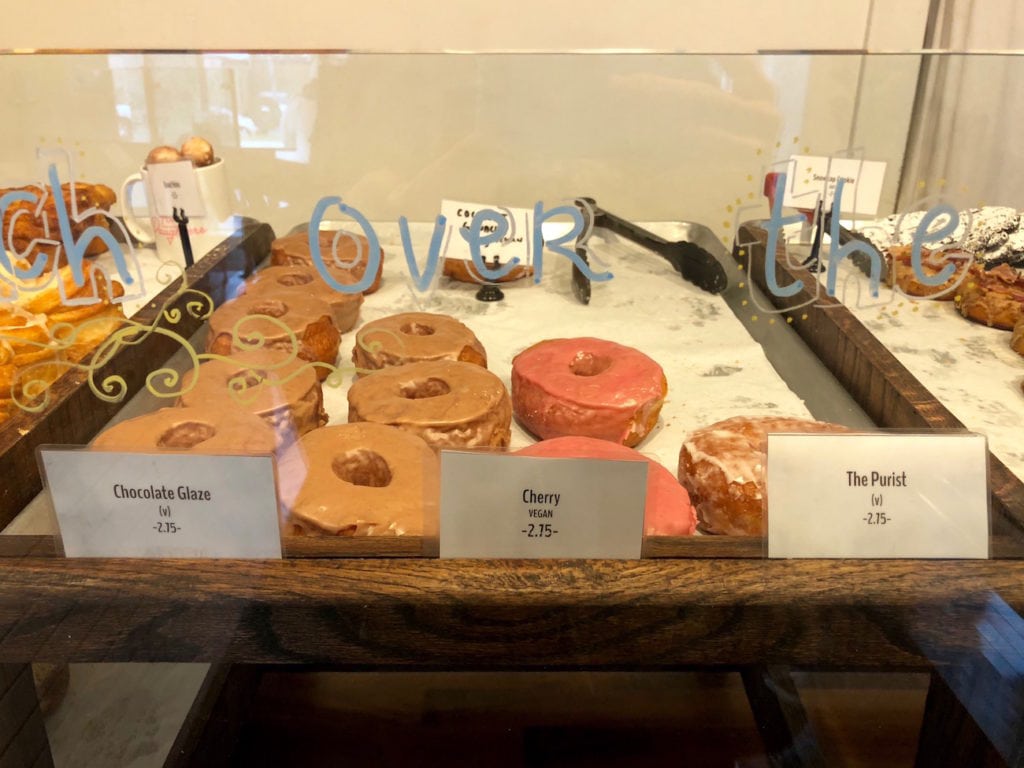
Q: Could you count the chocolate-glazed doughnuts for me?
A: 8